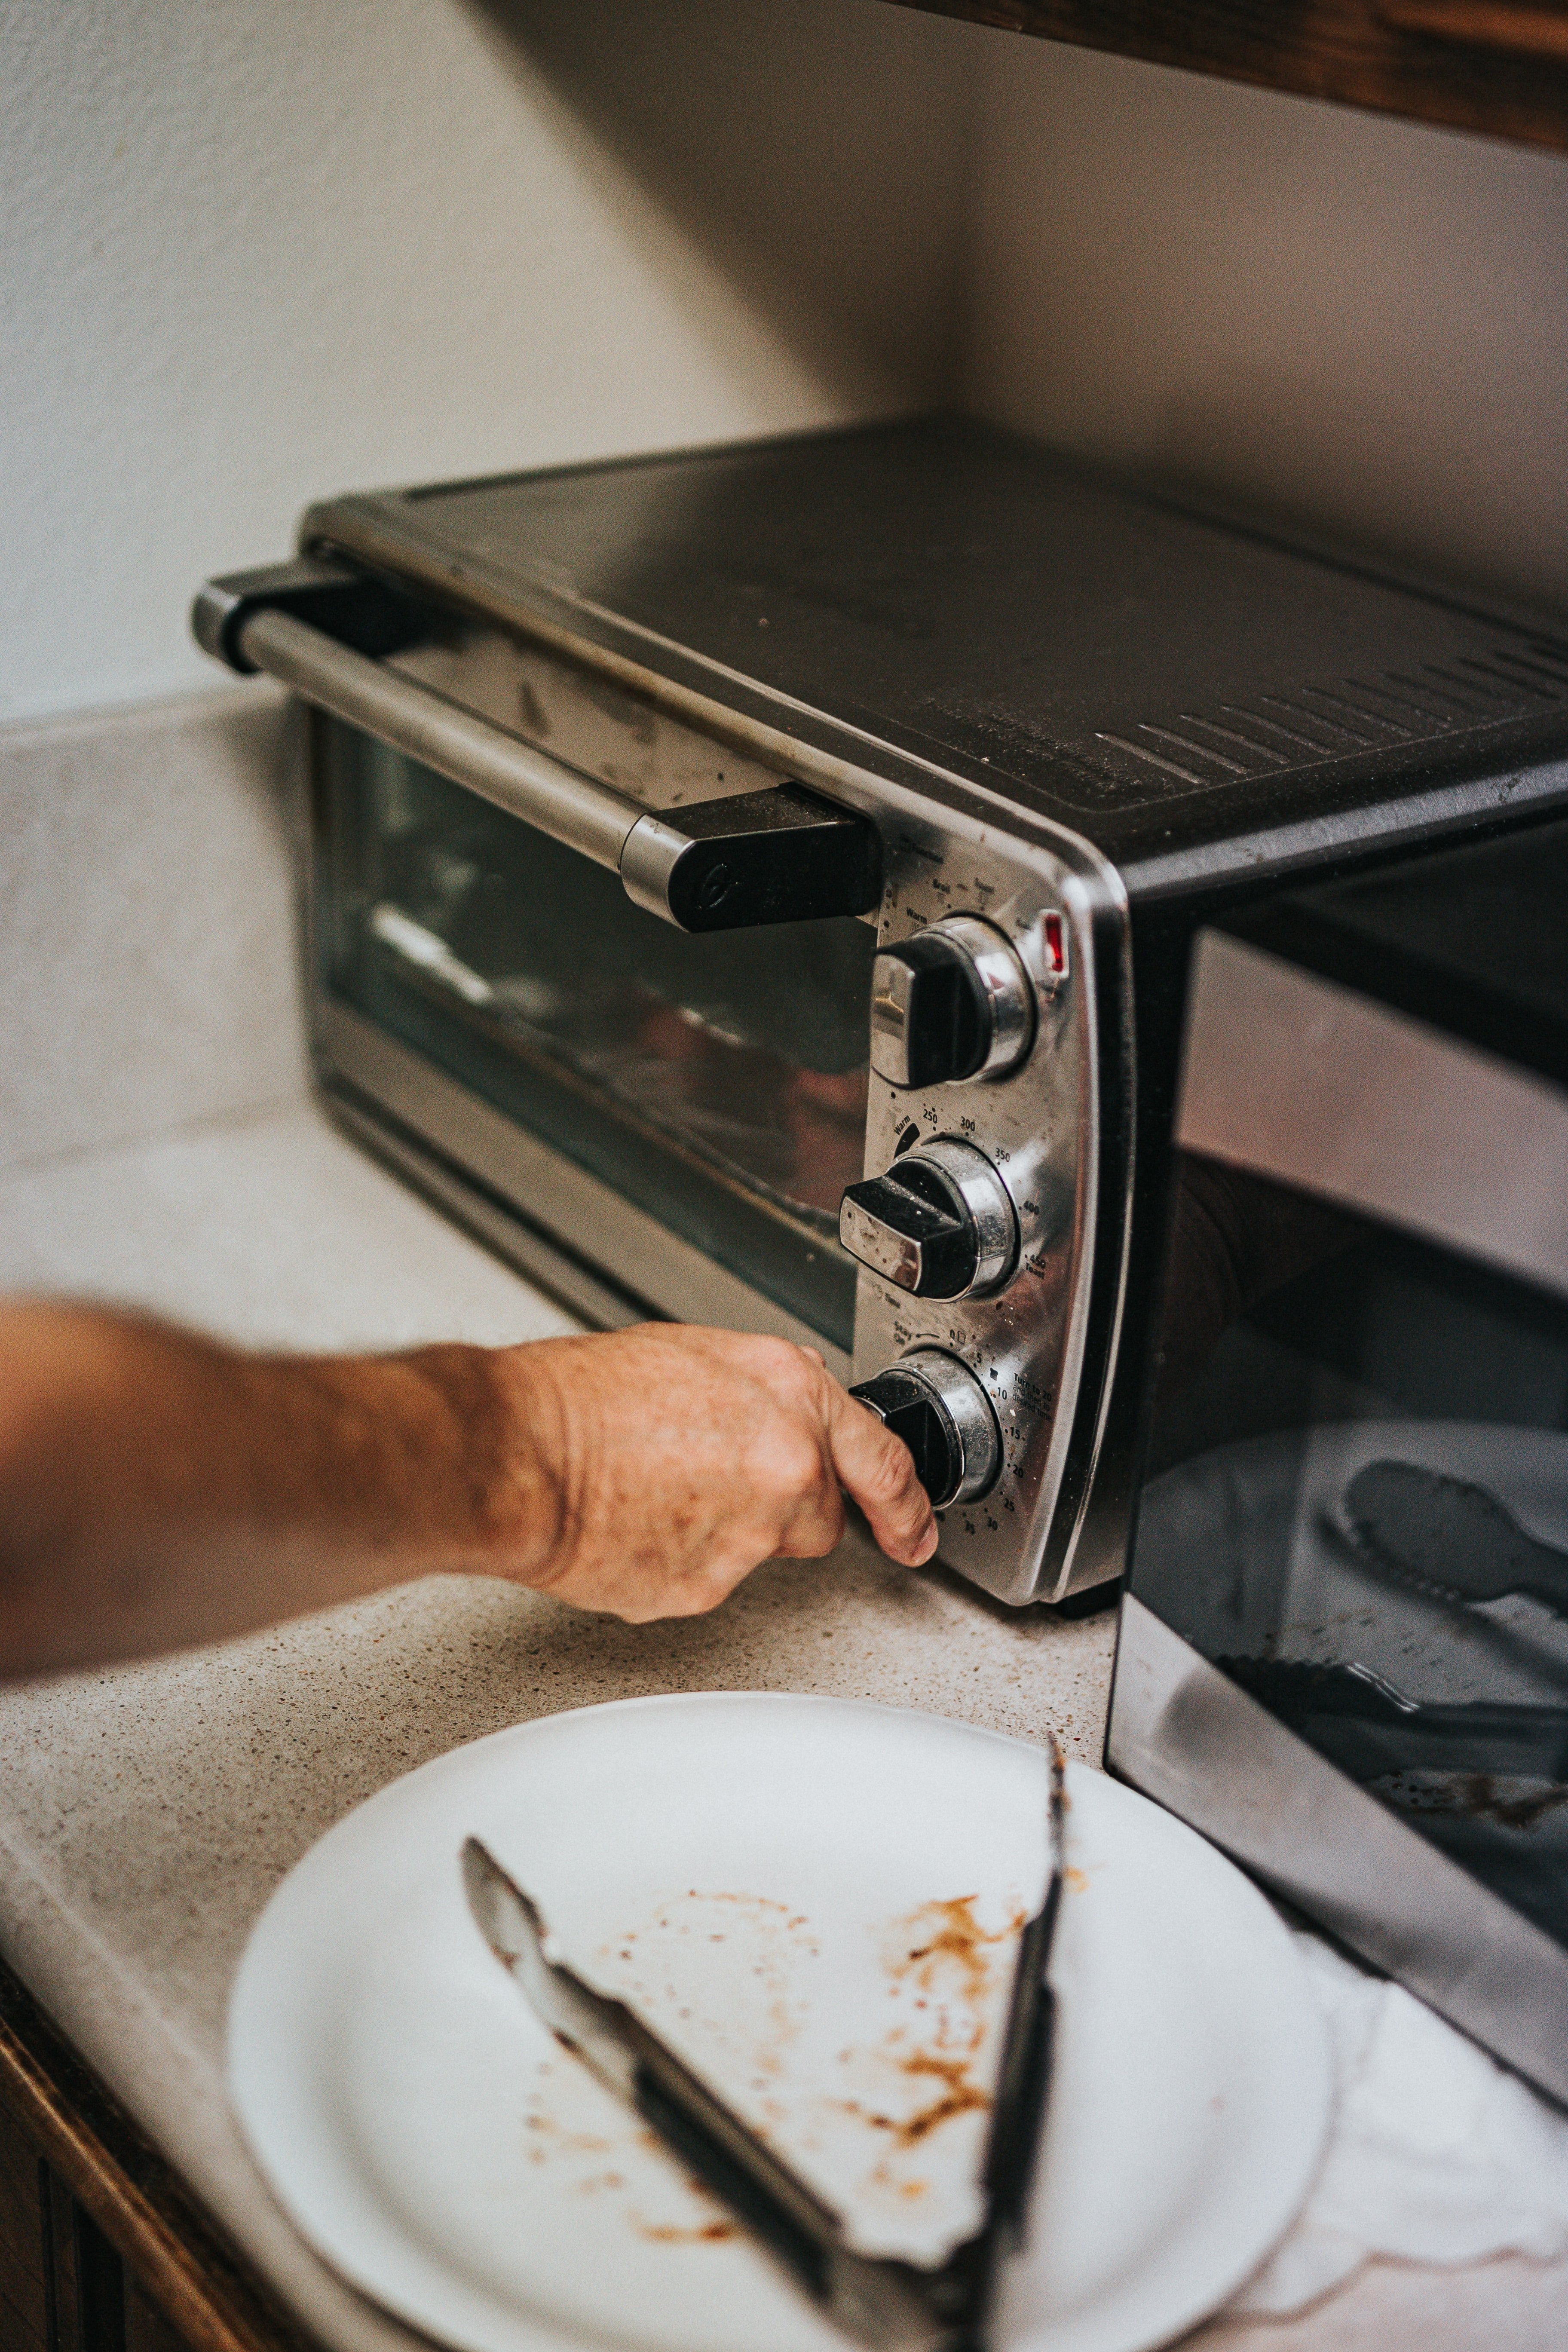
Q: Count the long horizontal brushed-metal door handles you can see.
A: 1